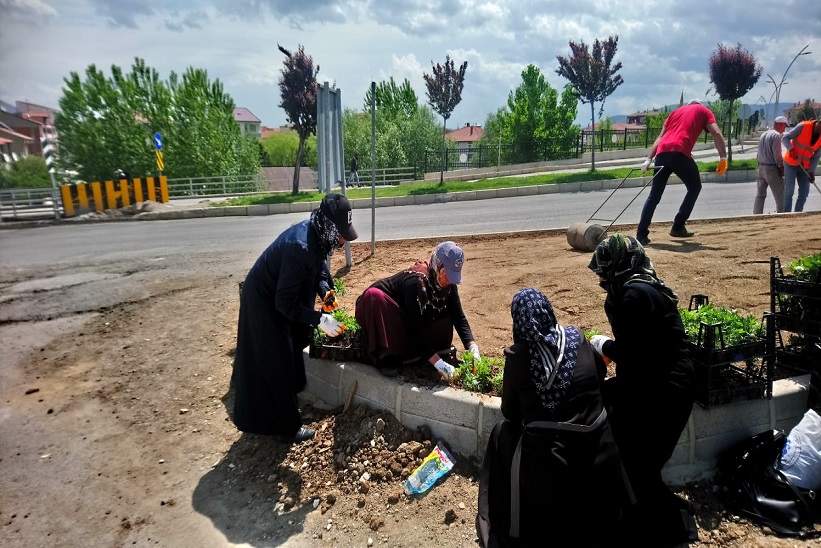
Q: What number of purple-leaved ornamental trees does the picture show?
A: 4